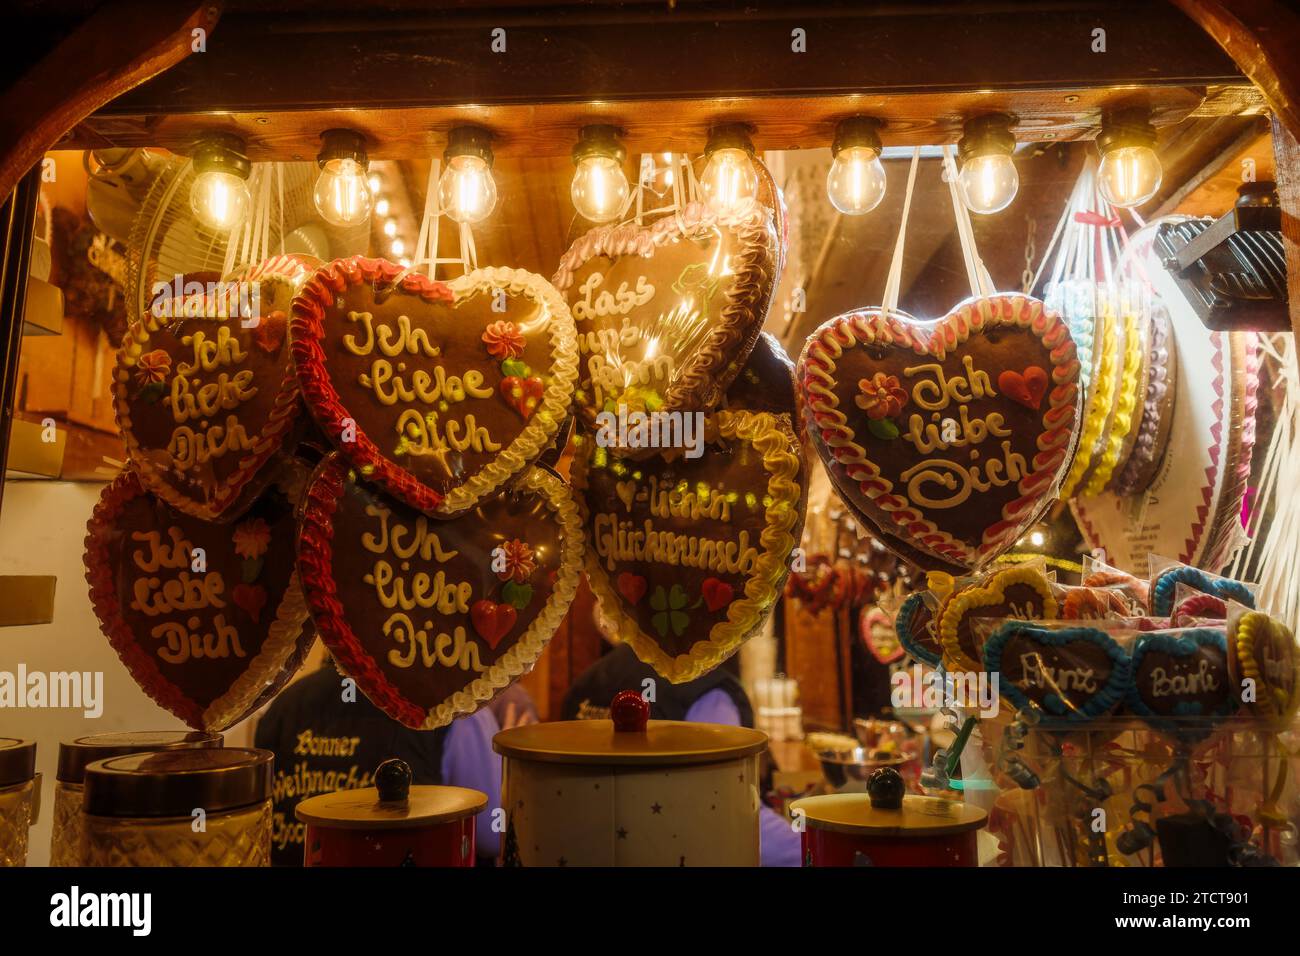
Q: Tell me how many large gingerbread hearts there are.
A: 7